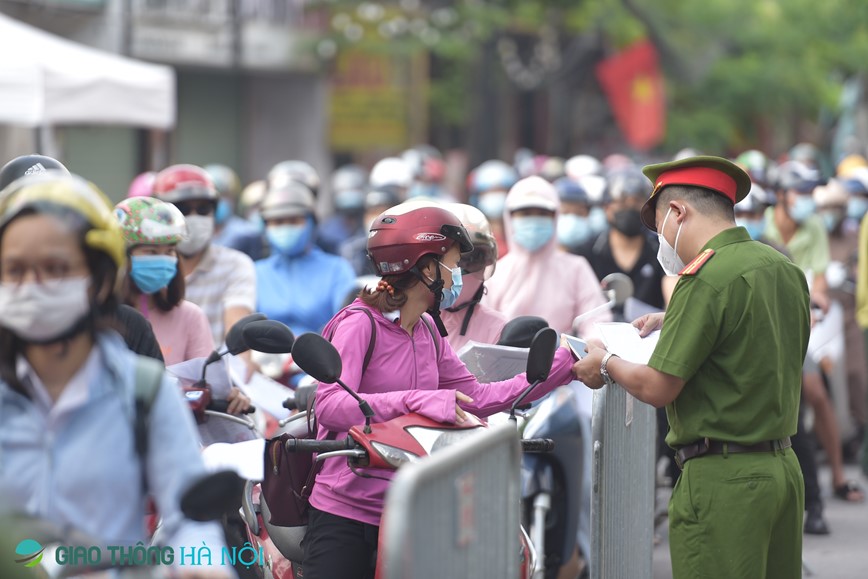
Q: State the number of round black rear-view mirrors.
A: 6